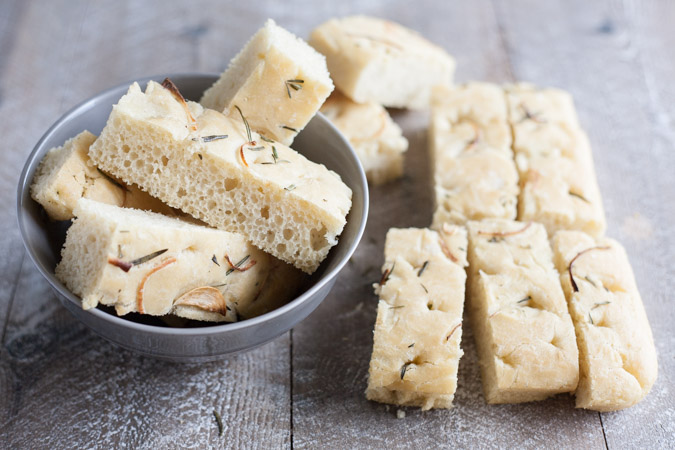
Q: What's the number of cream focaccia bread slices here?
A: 11